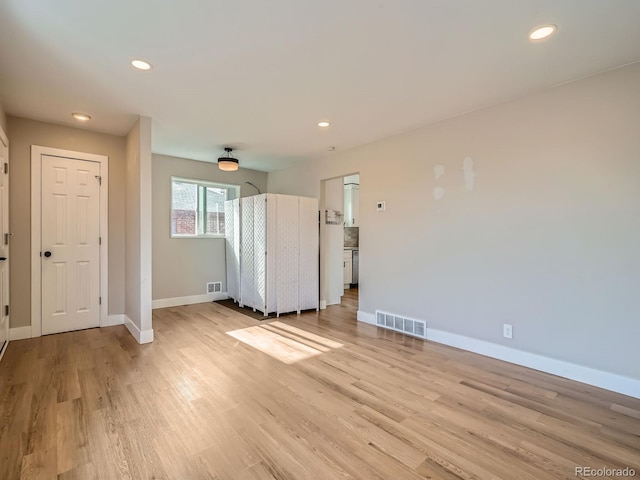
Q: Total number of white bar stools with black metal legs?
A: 0